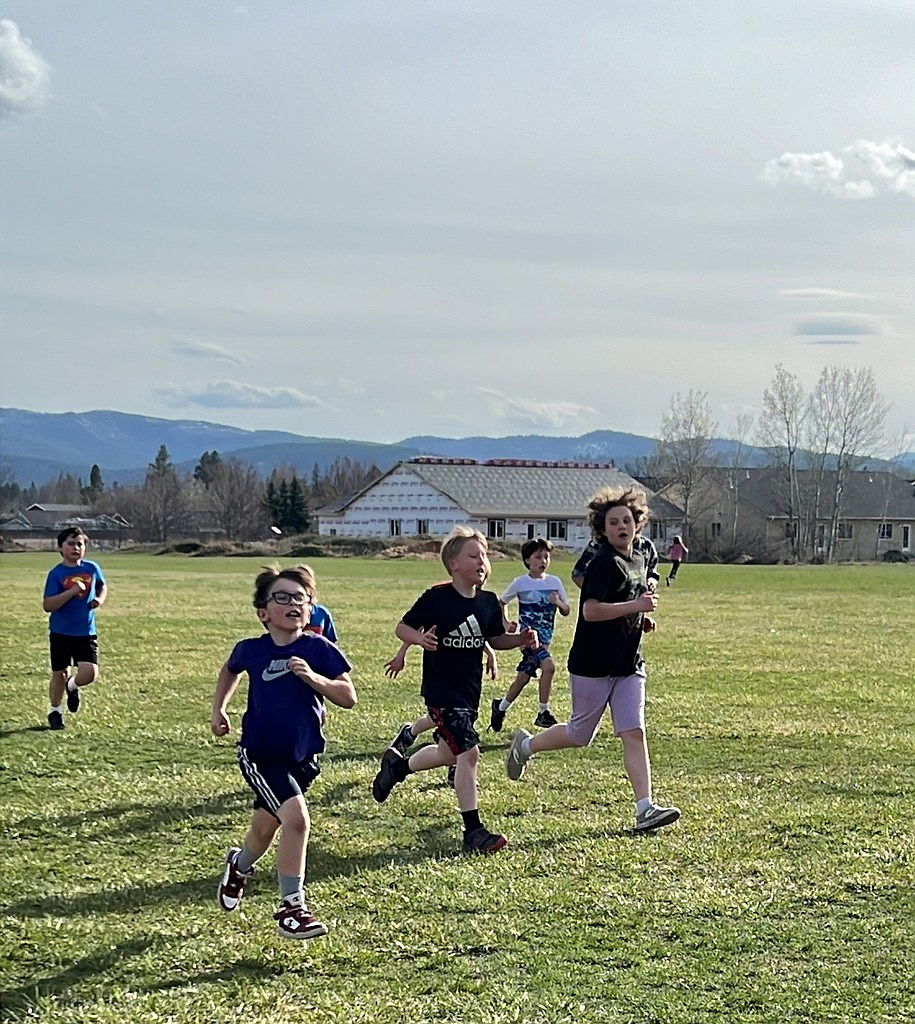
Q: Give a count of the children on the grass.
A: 9